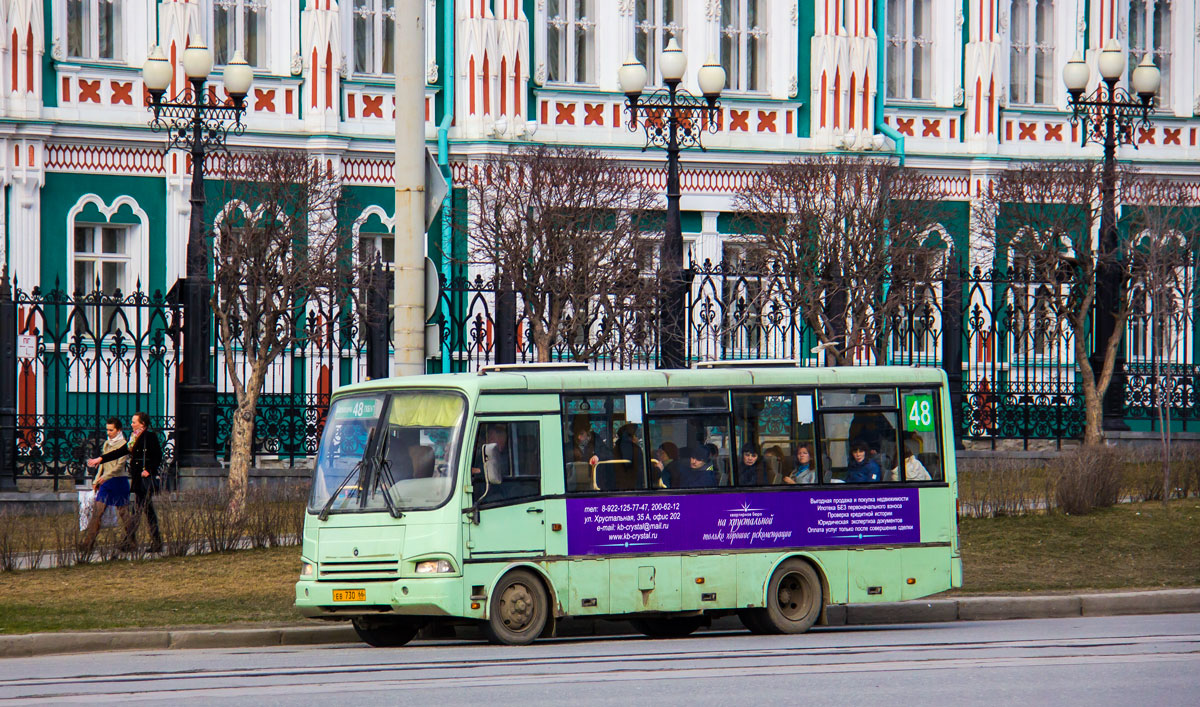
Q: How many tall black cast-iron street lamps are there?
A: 3